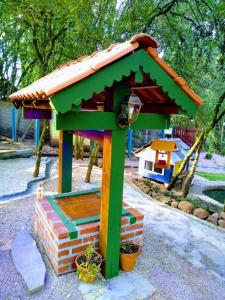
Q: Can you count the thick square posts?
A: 2